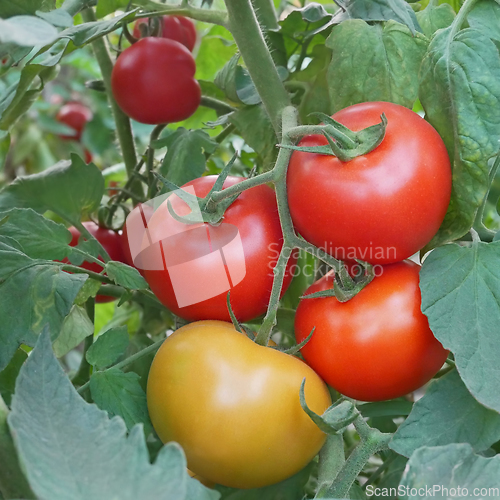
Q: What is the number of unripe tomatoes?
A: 1